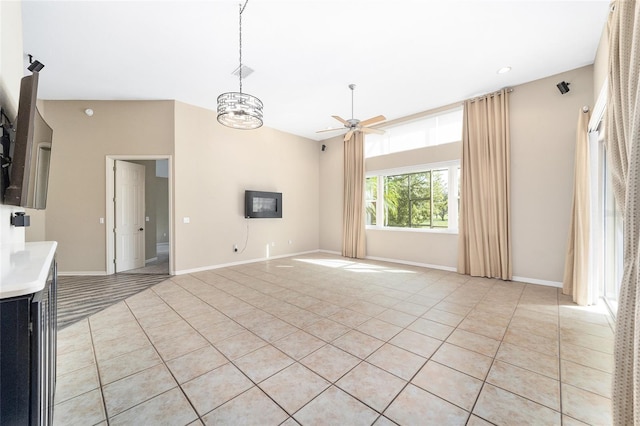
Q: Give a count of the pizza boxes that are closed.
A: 0